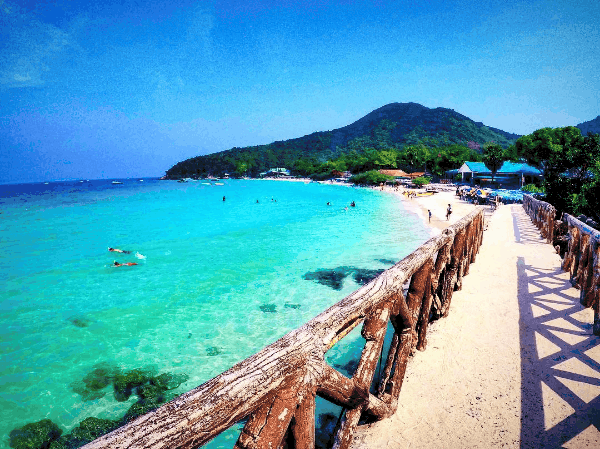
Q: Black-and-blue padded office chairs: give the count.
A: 0